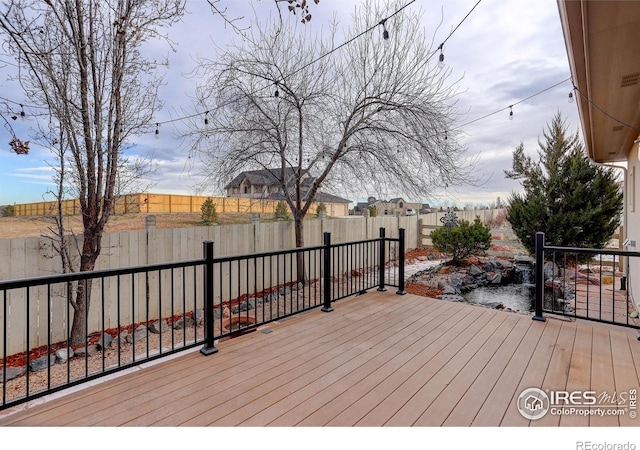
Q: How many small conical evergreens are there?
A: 3